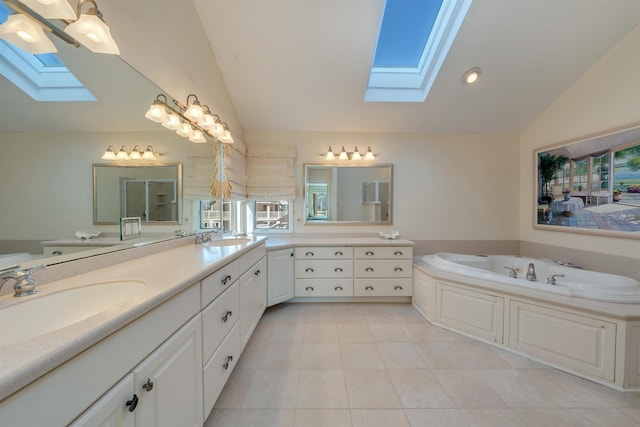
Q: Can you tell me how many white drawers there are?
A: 9